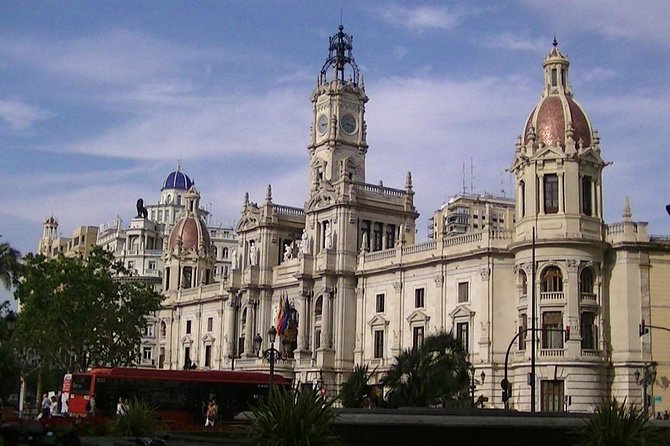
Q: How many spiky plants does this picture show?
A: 3